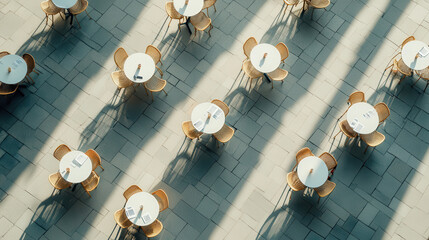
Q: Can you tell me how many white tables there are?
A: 11